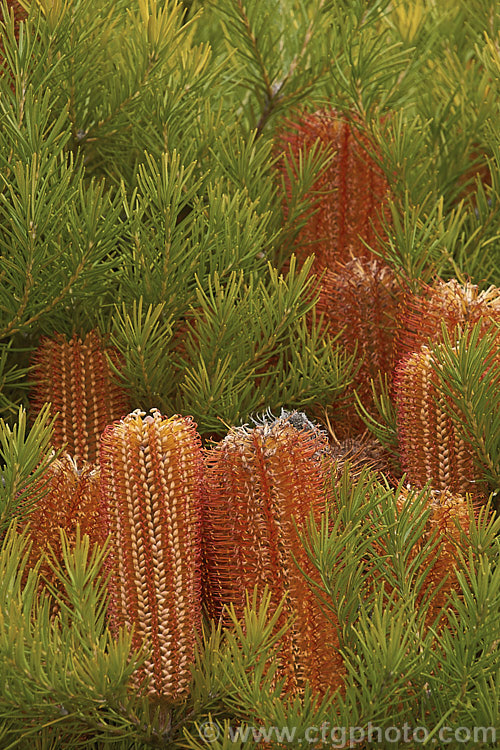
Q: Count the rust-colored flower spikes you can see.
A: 9